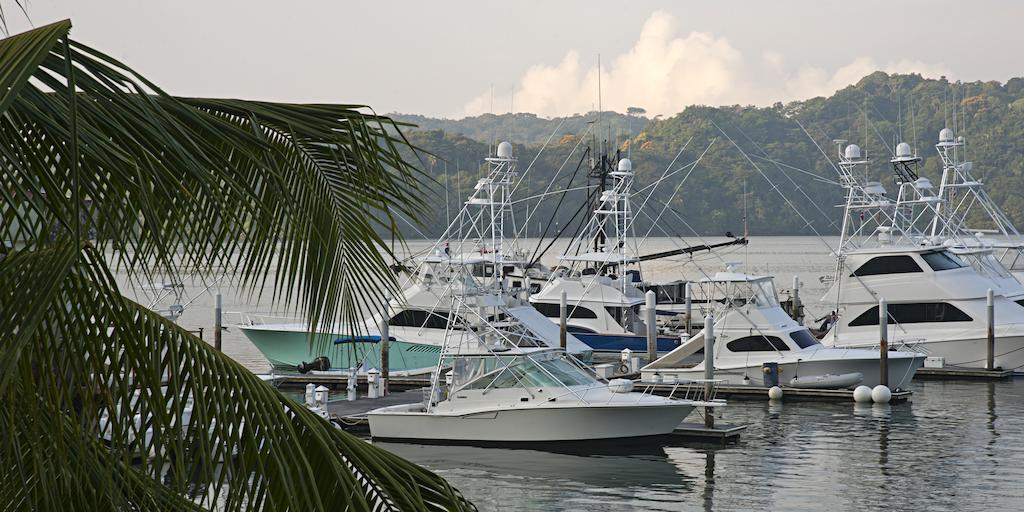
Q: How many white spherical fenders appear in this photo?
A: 3